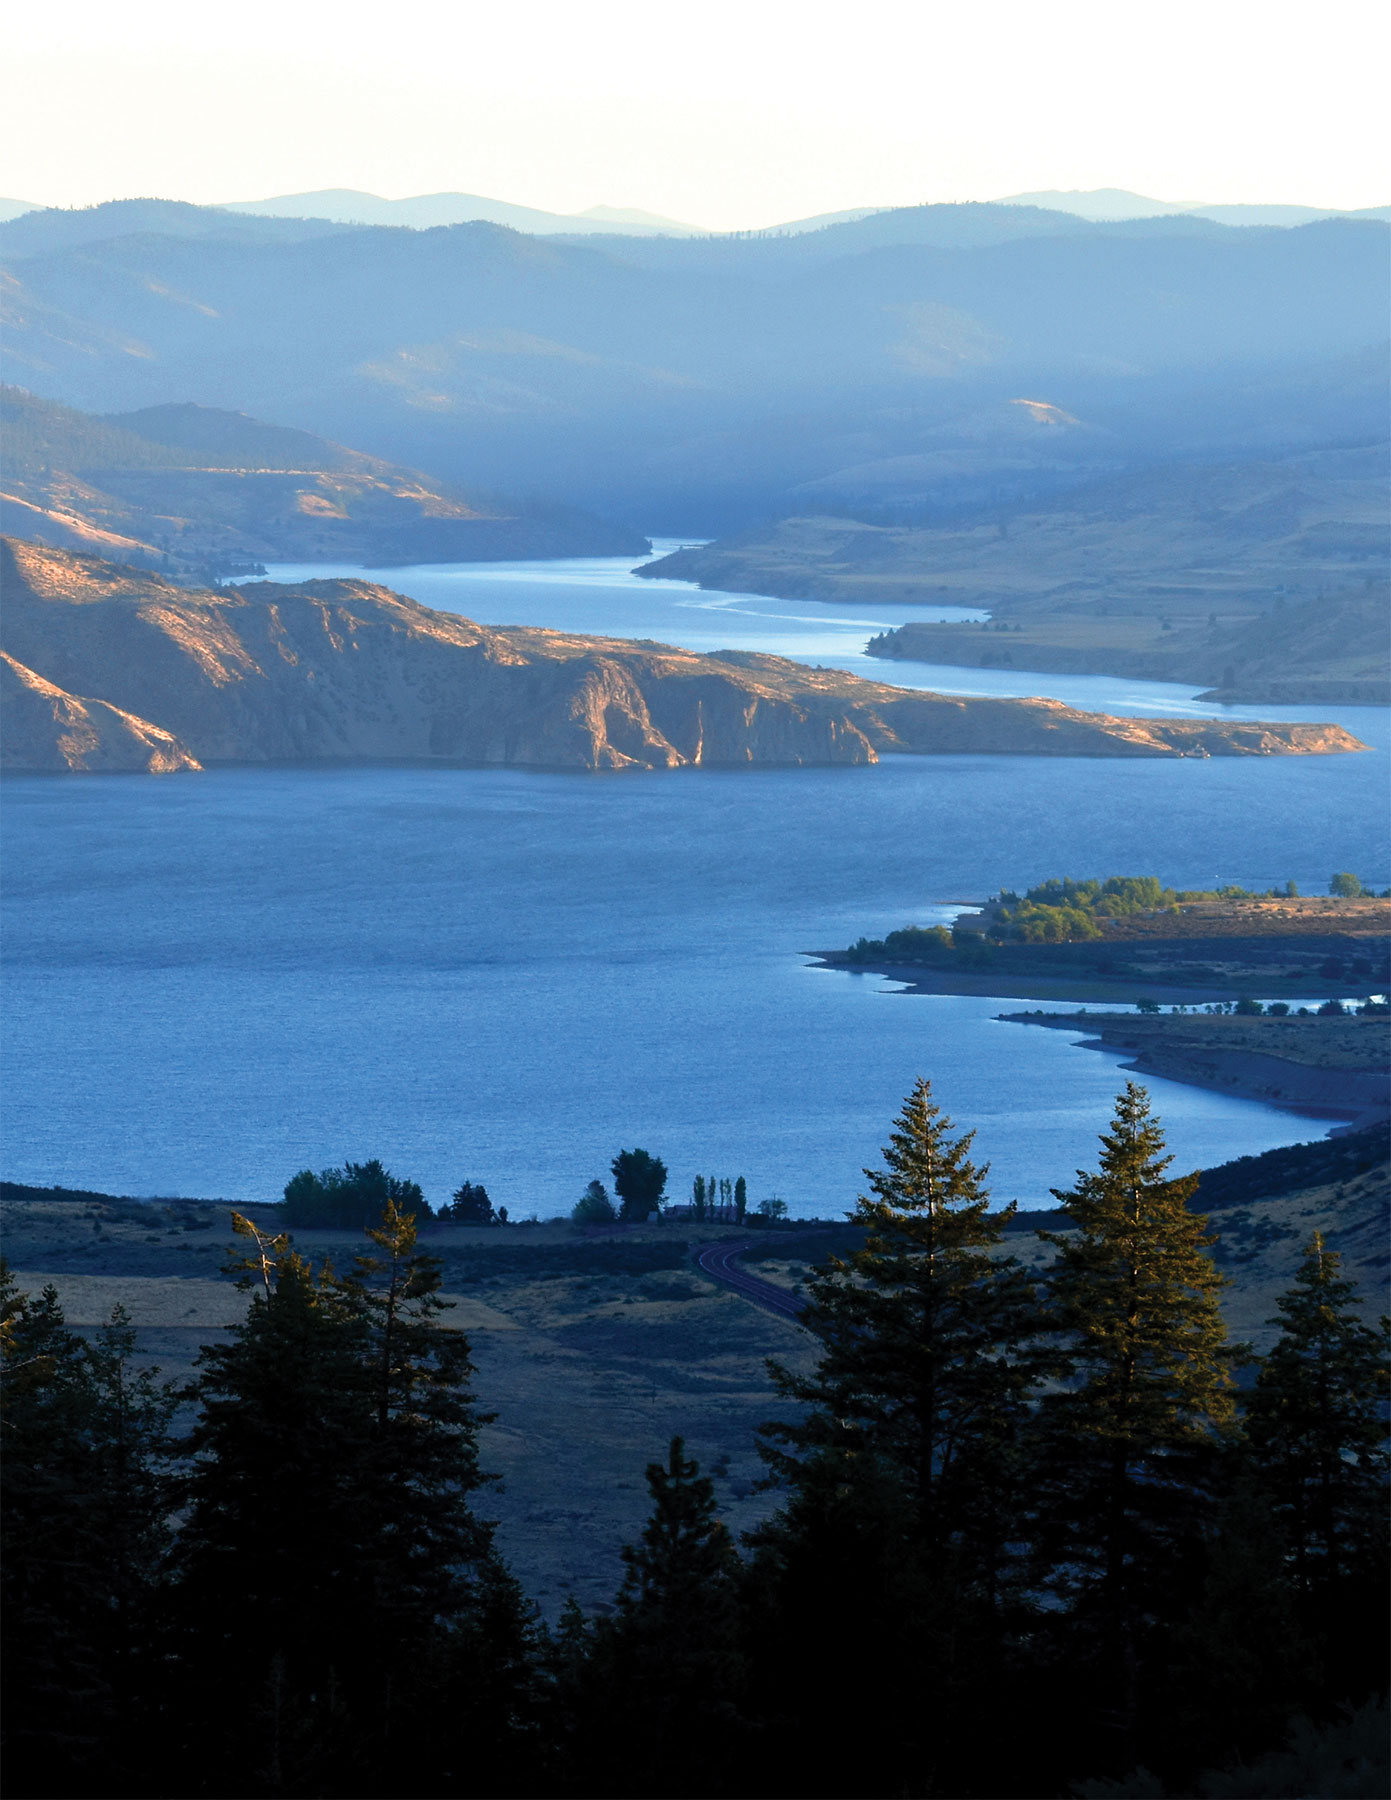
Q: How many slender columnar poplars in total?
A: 5